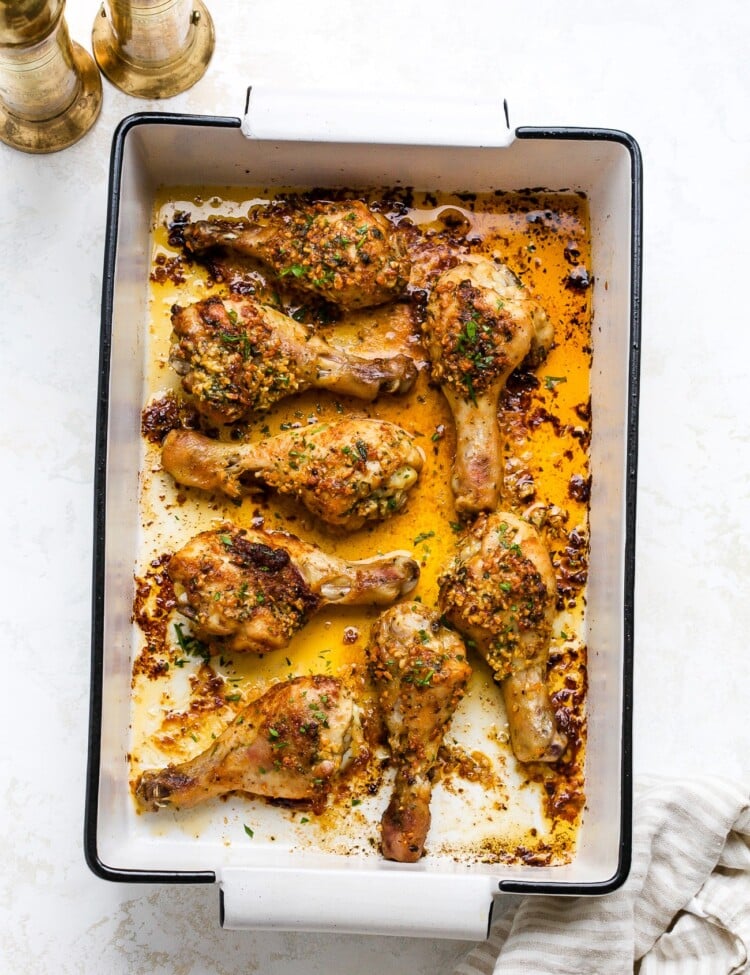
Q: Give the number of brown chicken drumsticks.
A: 8